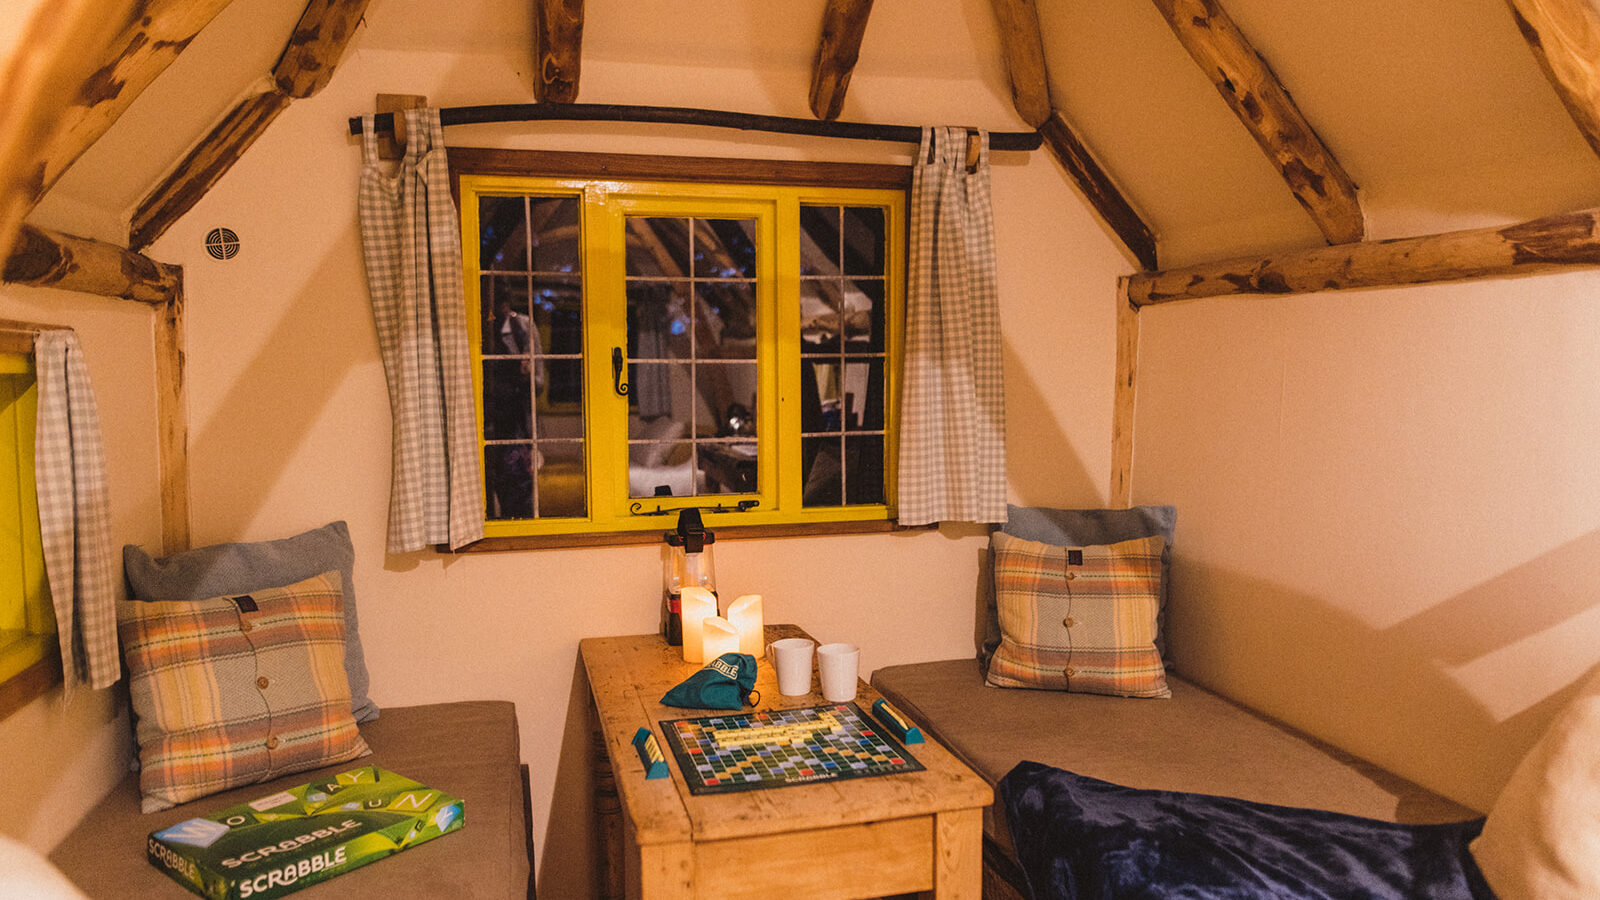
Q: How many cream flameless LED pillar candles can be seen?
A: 3